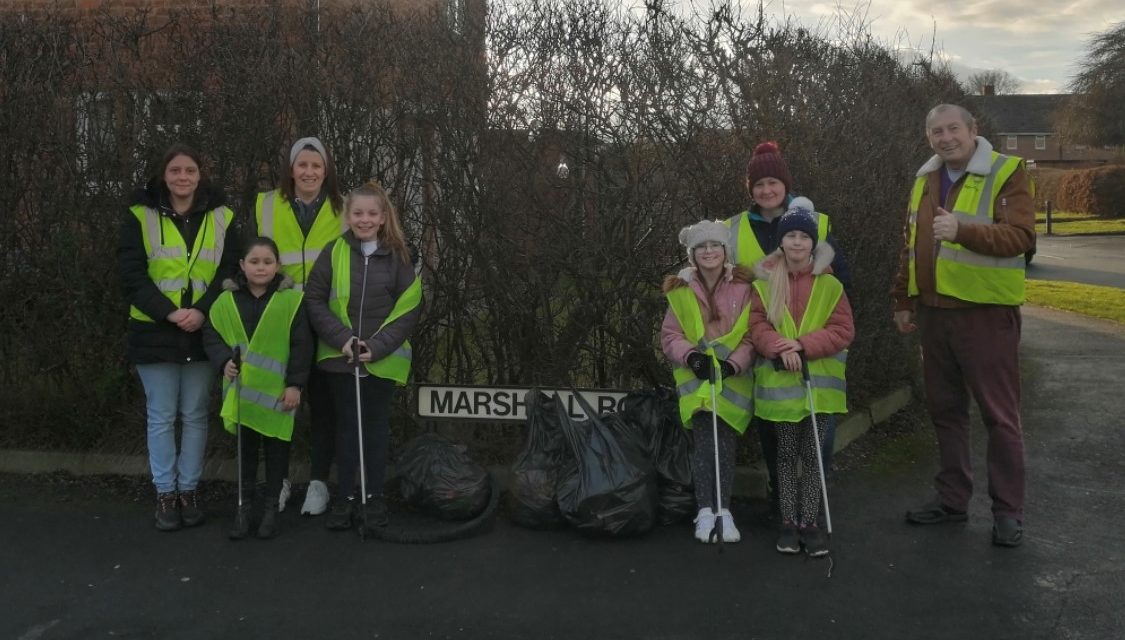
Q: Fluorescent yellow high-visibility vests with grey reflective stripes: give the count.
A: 8